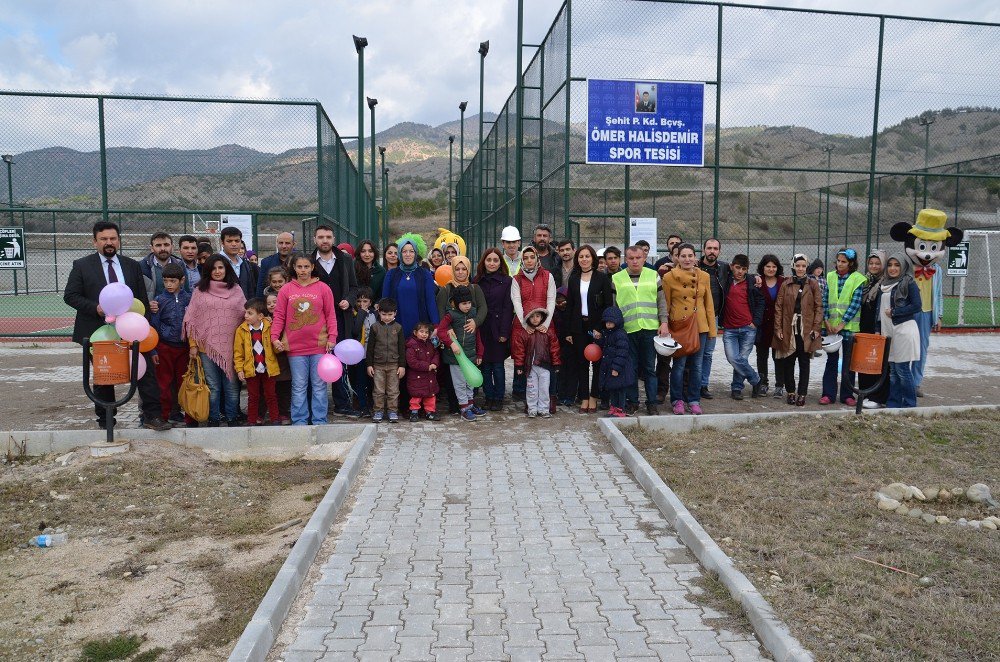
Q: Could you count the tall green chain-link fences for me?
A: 2